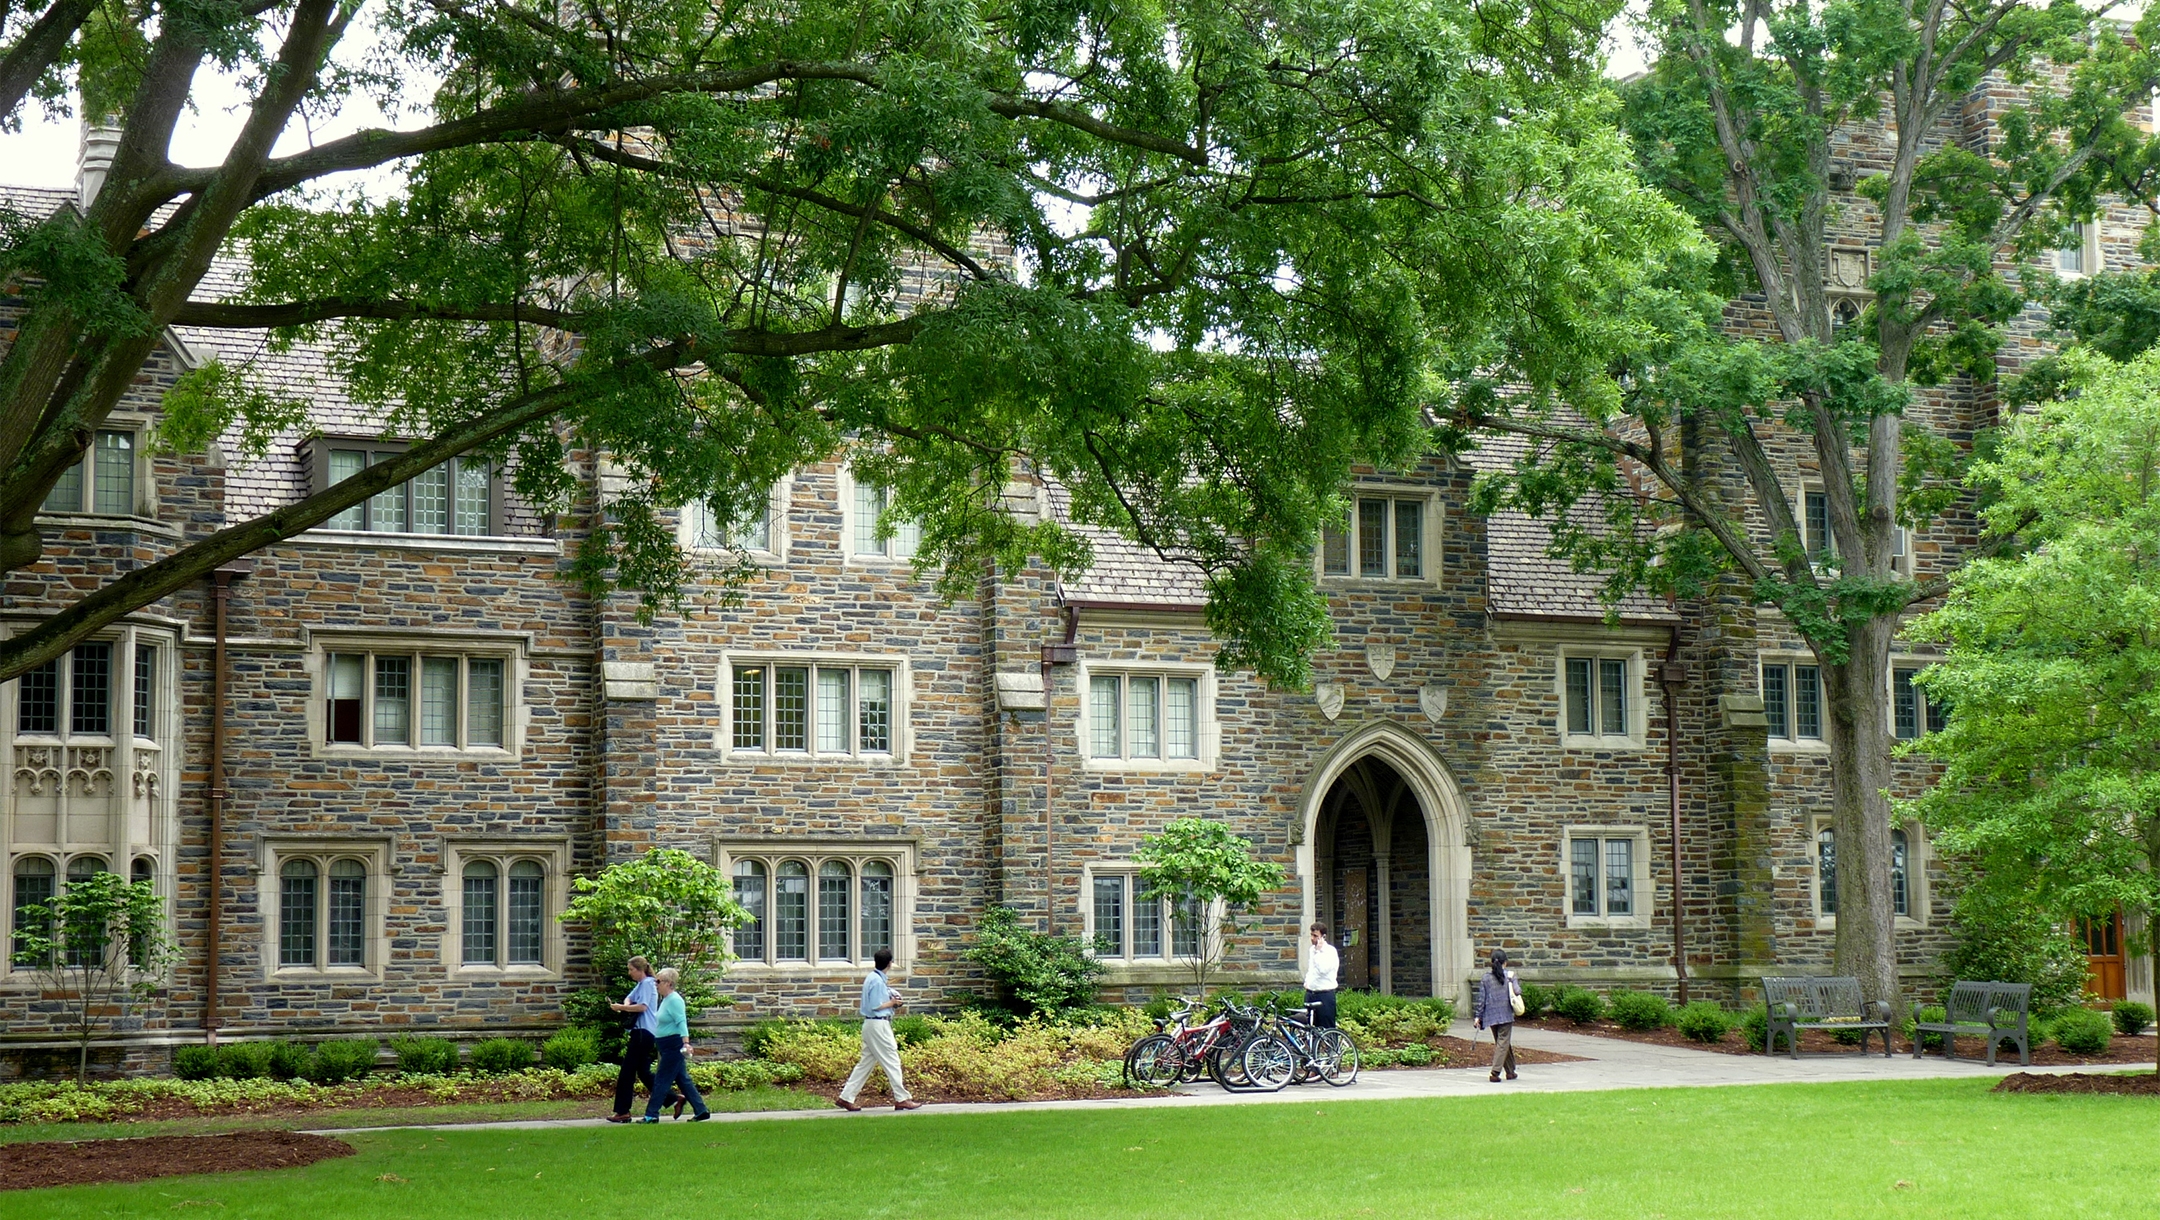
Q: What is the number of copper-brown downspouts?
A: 3